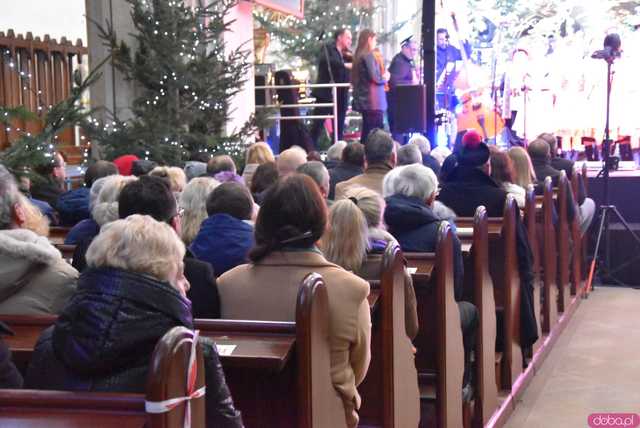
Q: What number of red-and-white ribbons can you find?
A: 1